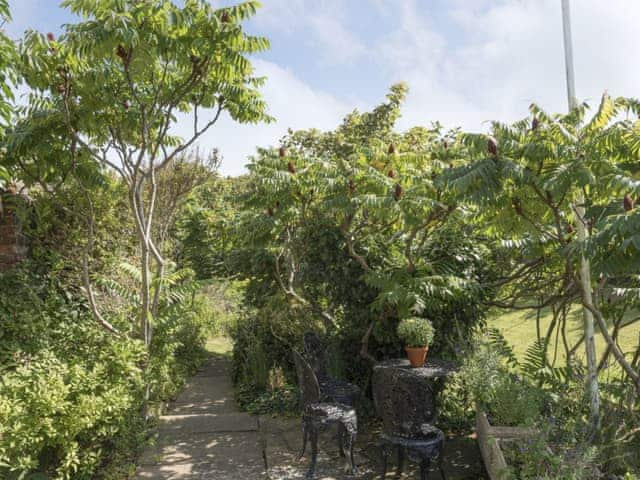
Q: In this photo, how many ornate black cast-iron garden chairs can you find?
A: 3